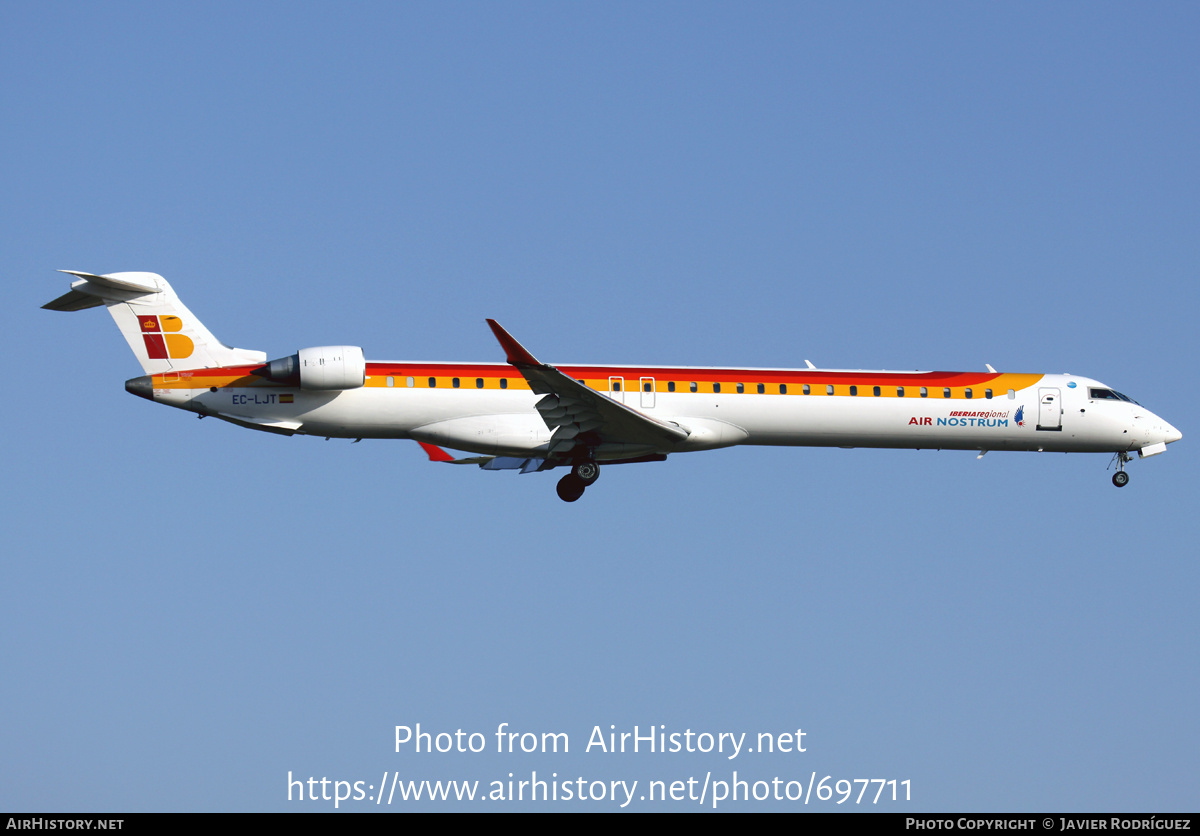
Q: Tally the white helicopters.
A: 0